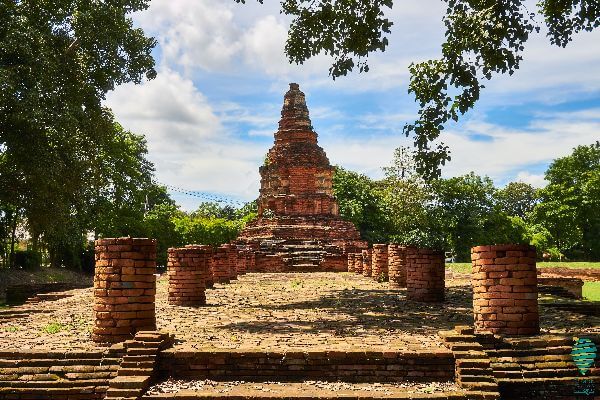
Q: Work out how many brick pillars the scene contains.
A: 14